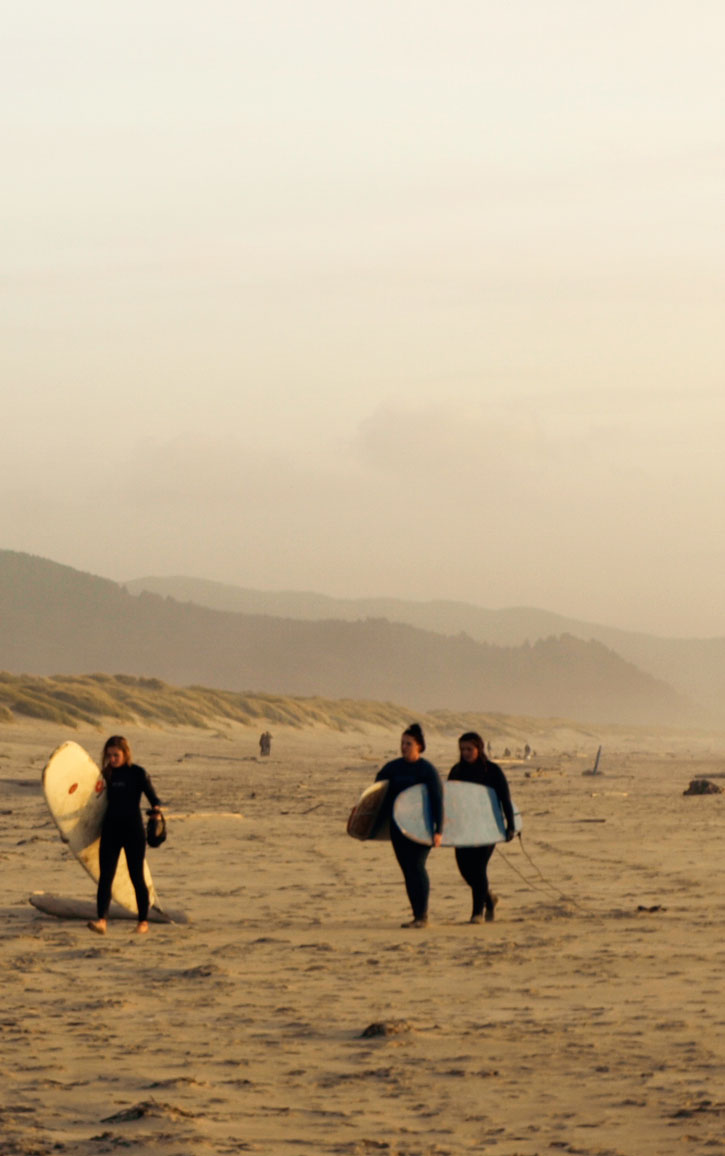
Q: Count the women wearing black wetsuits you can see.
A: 3